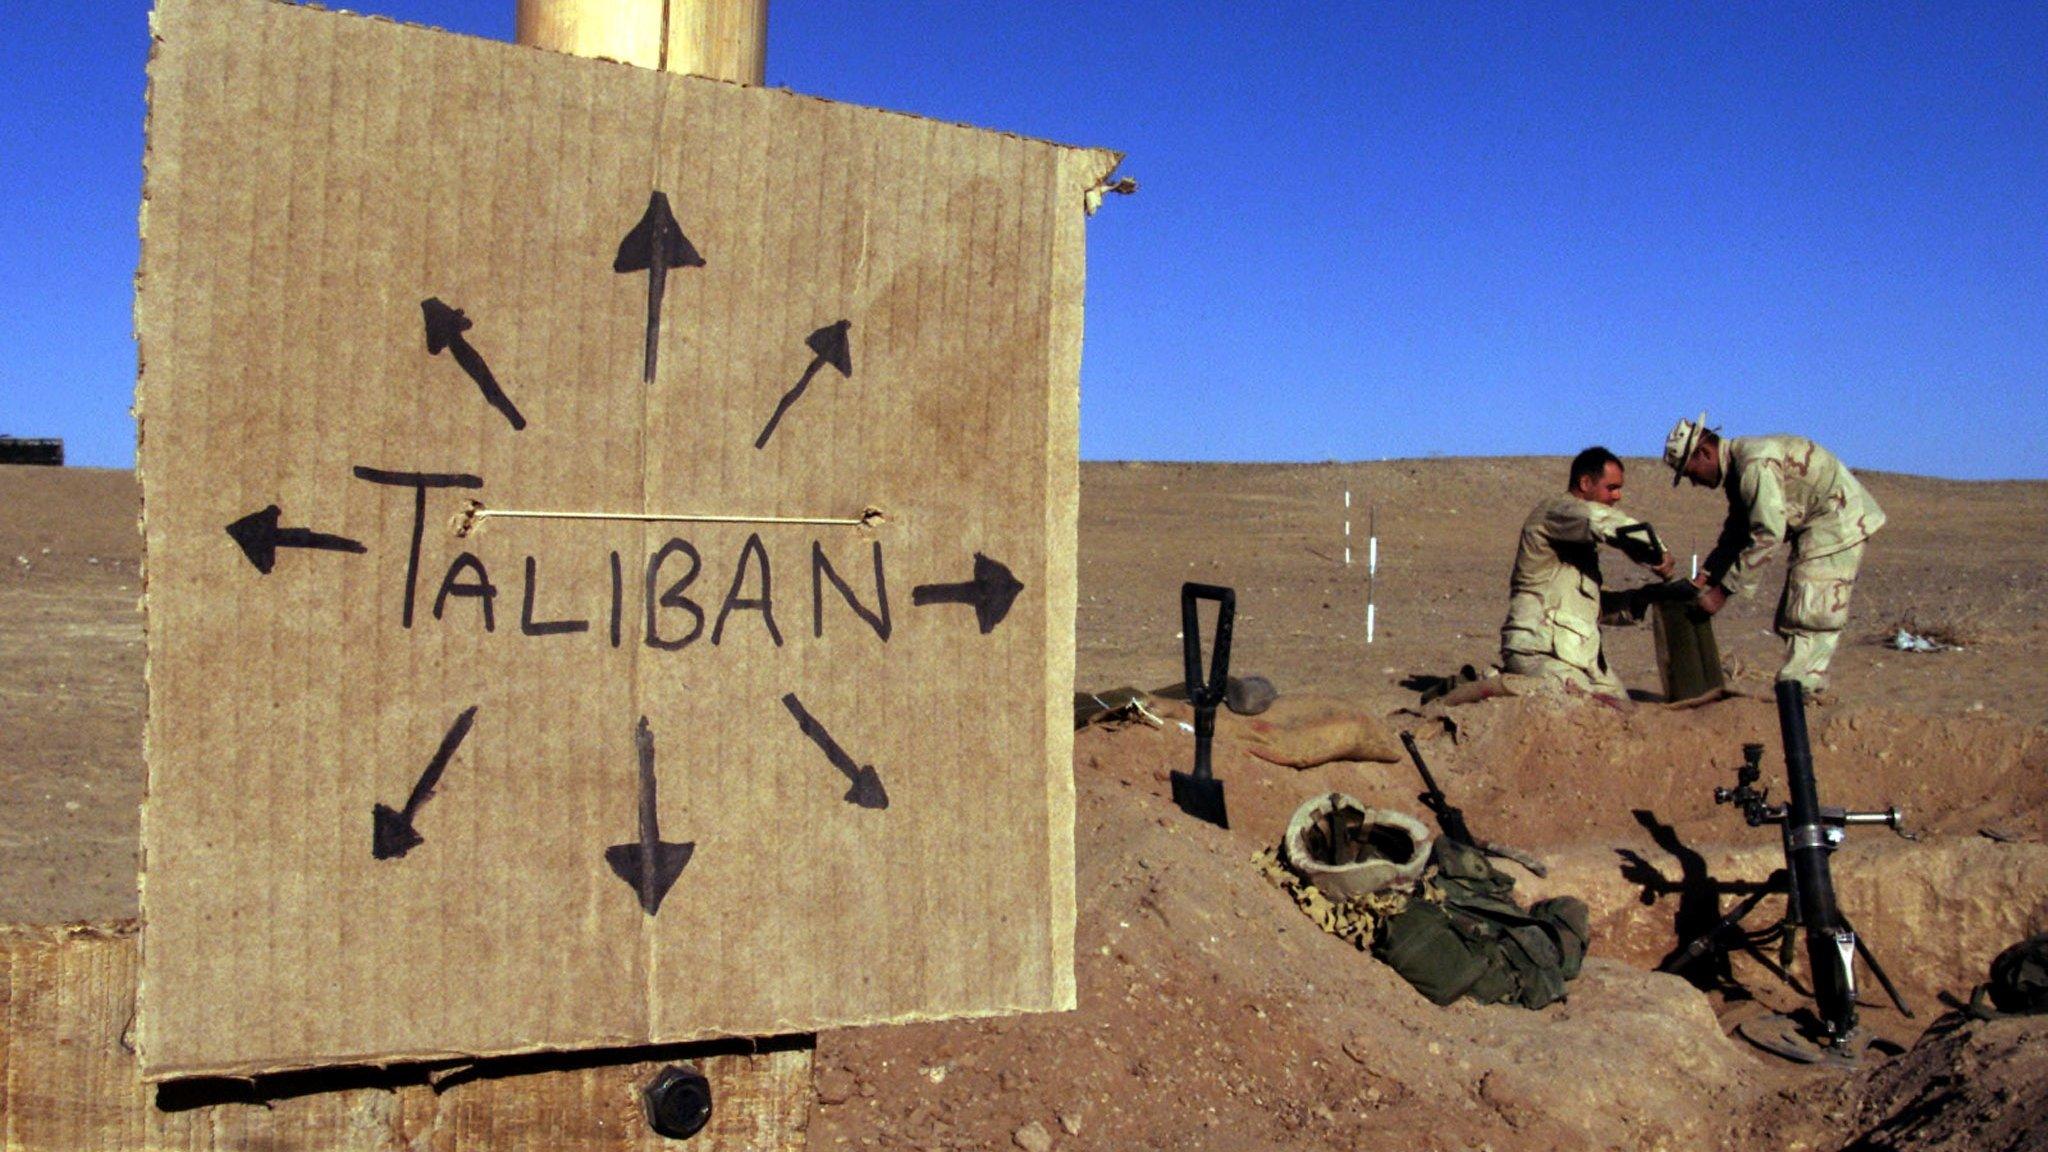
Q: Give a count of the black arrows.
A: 8